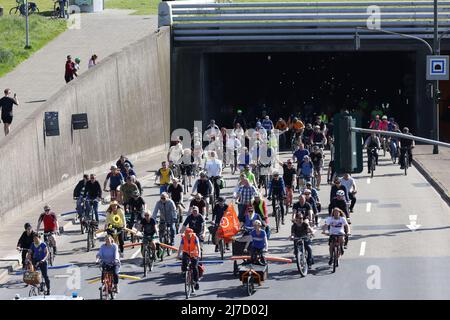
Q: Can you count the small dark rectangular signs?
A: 2